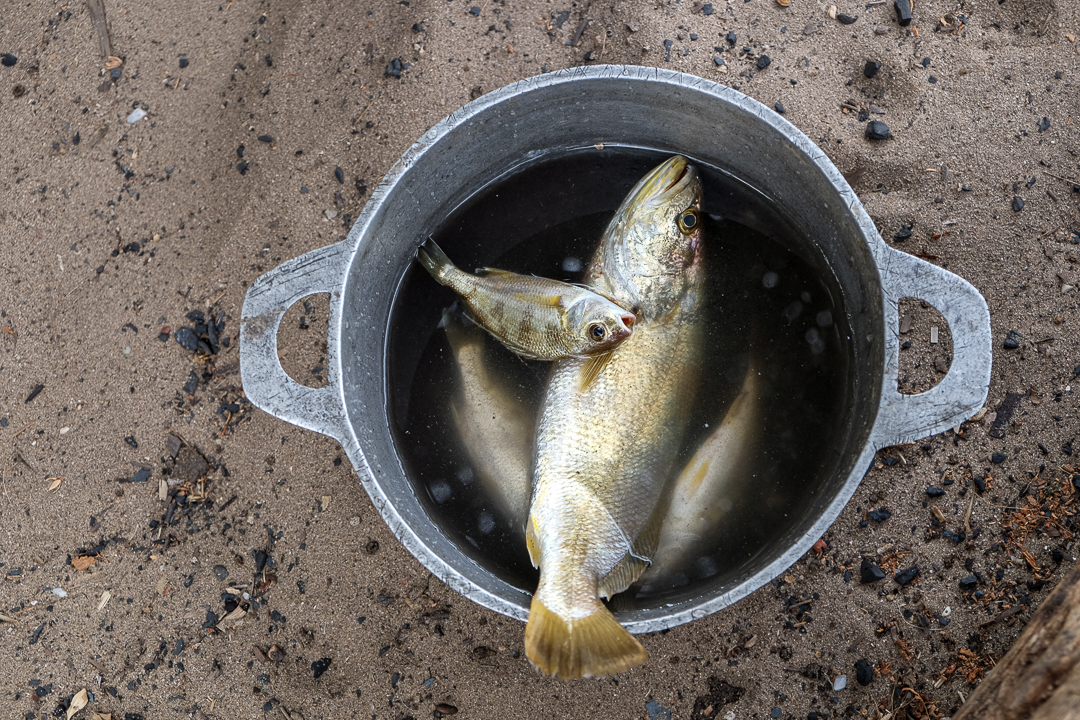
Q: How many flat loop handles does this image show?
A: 2